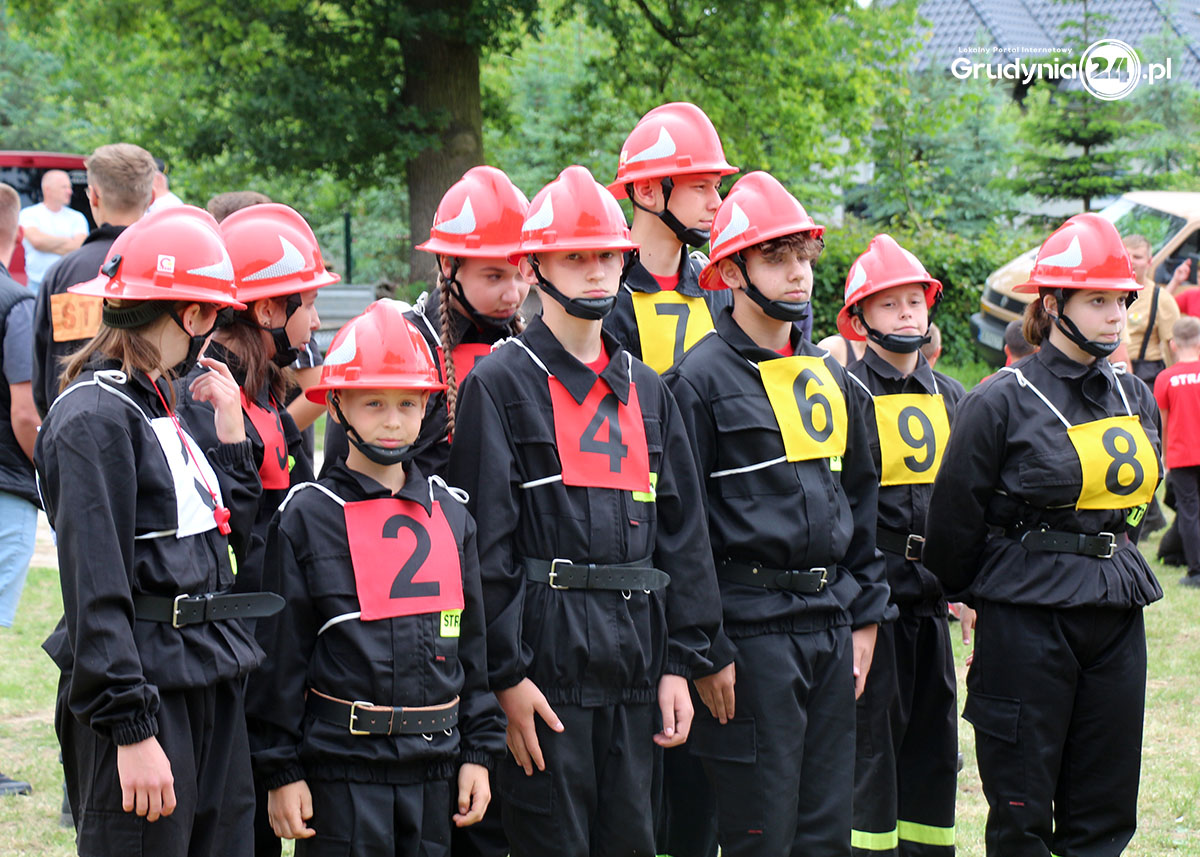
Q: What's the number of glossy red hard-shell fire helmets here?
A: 9